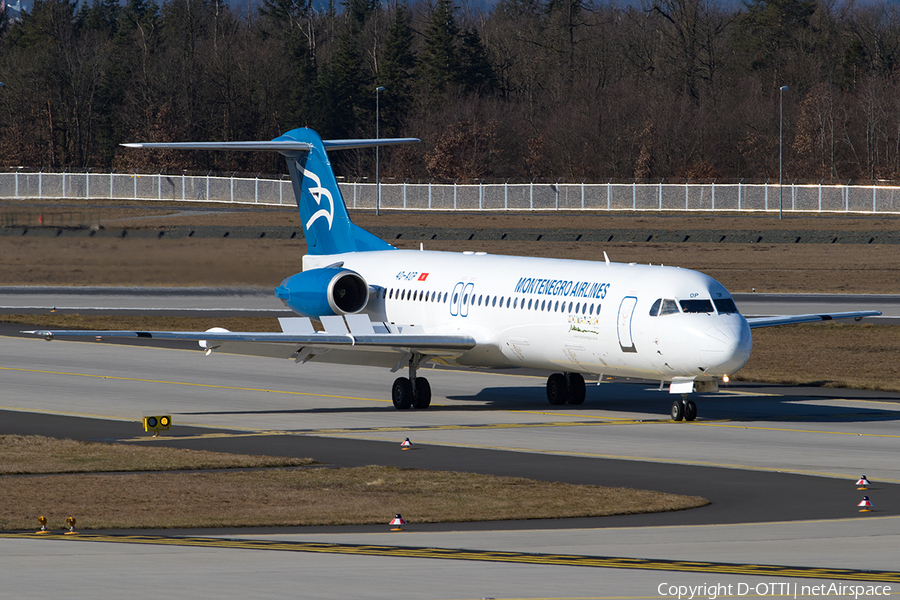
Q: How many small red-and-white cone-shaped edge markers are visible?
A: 4